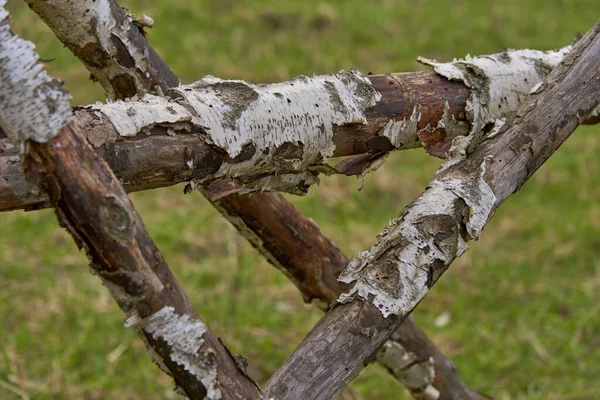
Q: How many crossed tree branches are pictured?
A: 4